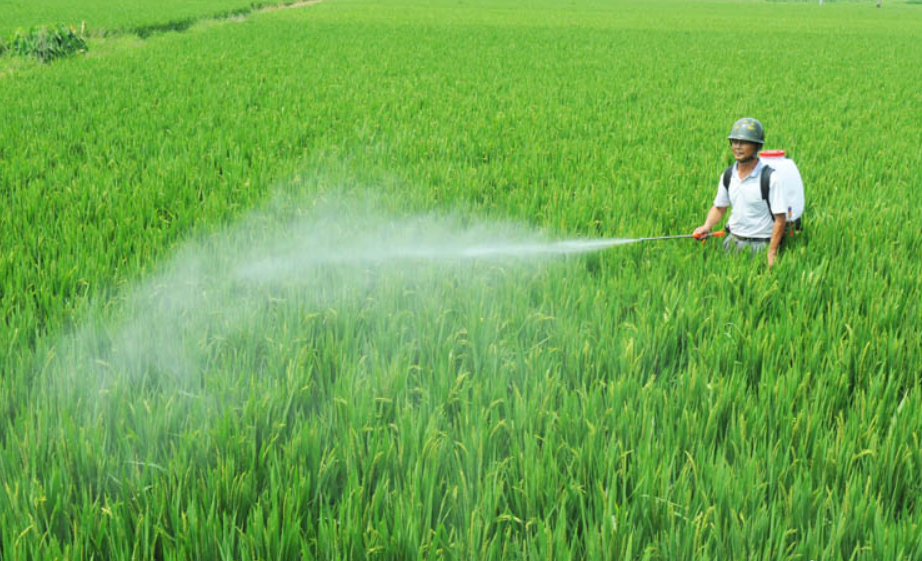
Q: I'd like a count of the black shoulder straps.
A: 2